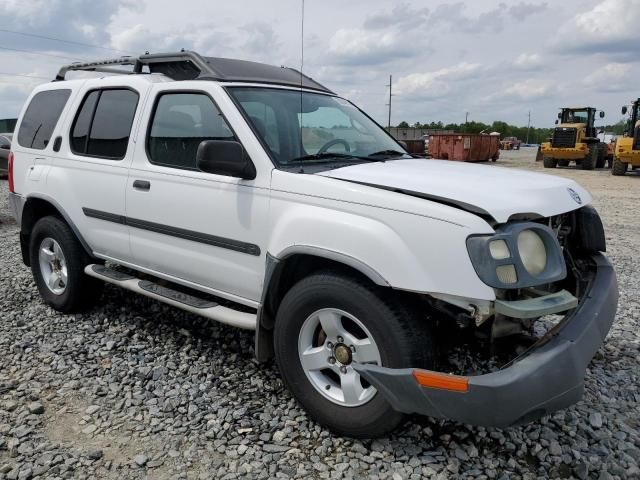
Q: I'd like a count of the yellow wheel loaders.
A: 2